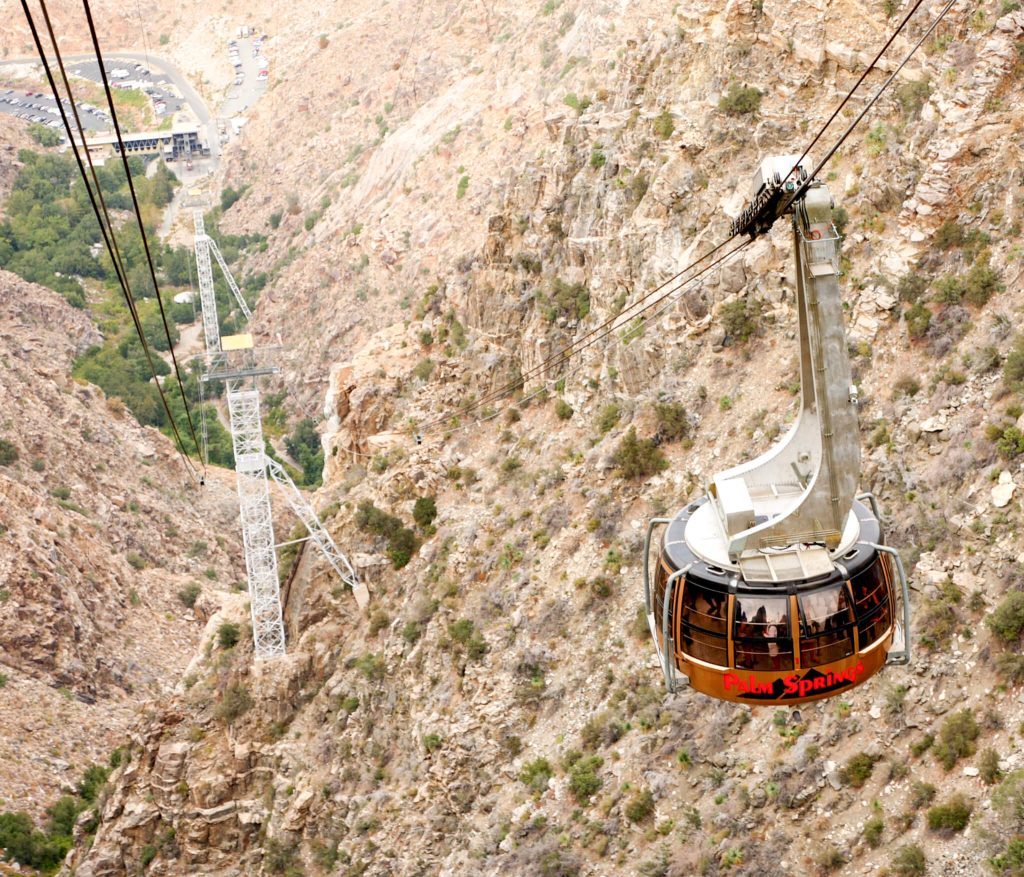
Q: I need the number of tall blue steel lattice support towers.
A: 0